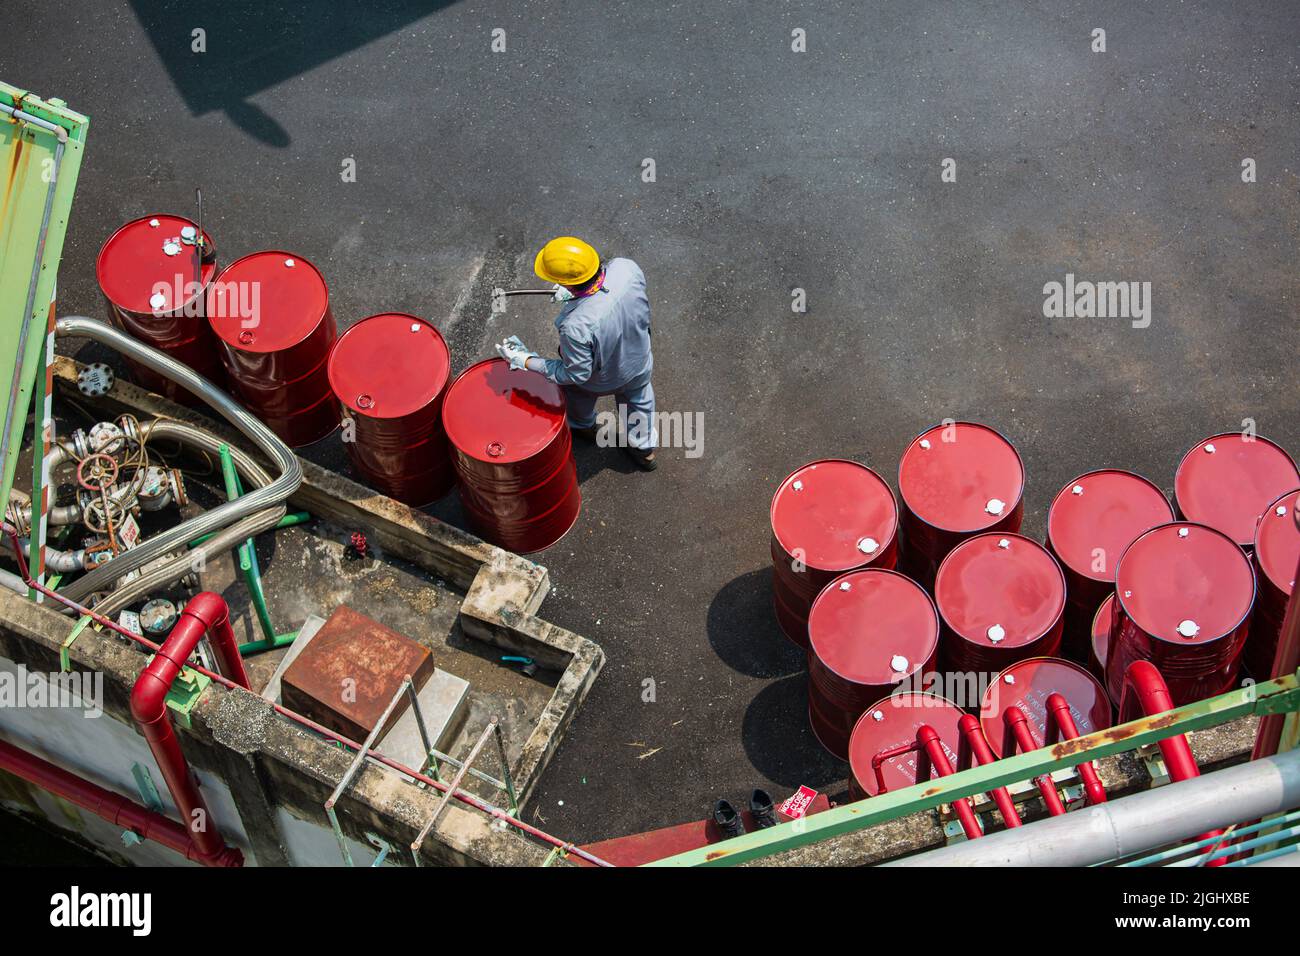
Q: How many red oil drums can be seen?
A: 15